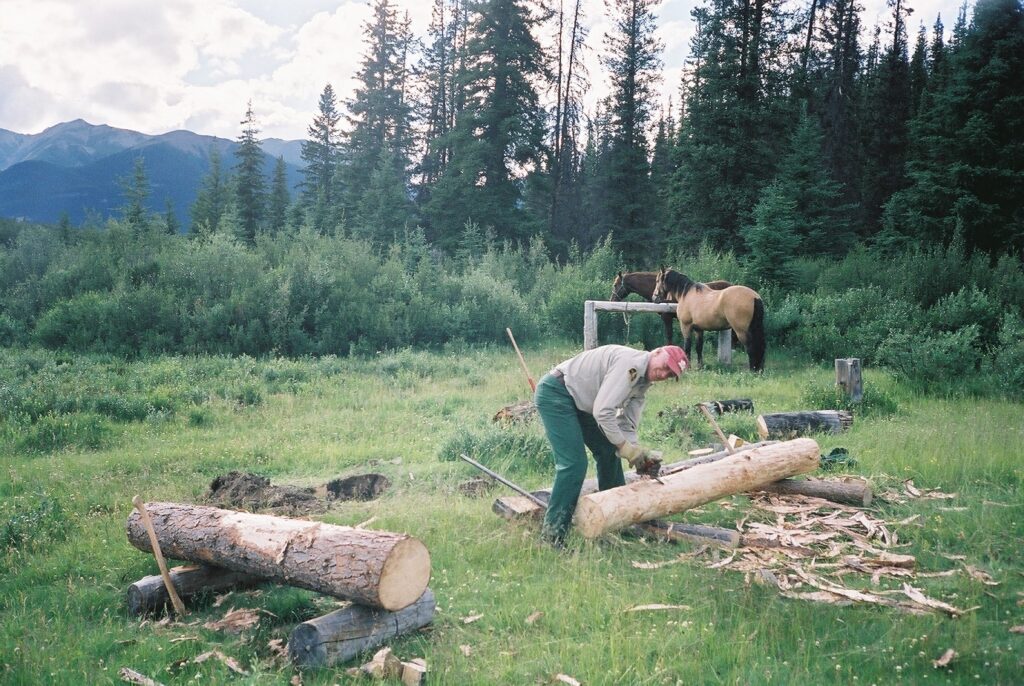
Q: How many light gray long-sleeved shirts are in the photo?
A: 1